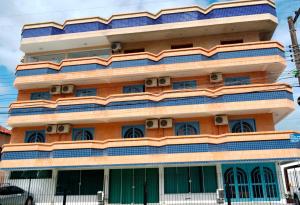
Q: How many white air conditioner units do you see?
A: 11